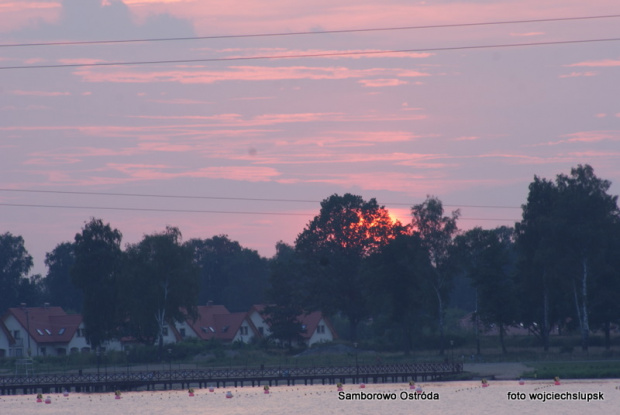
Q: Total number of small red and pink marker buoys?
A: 15